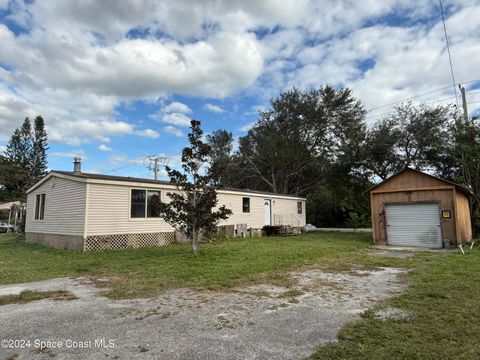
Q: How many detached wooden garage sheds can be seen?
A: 1